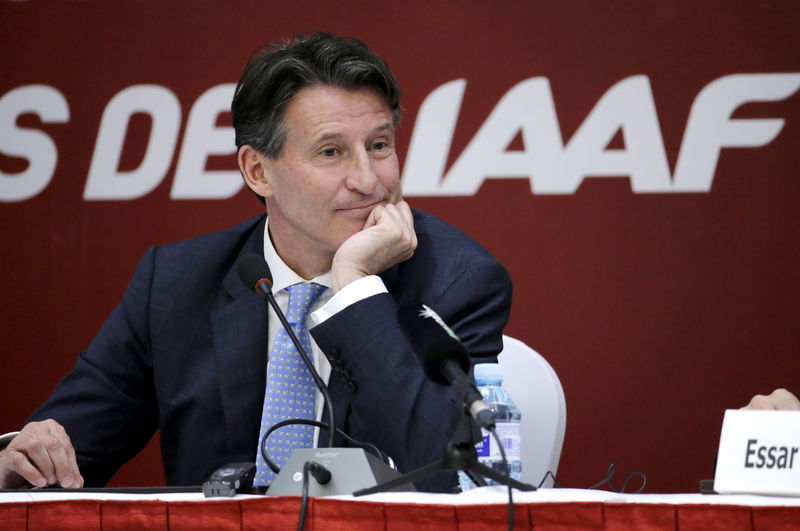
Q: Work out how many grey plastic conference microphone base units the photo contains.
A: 1